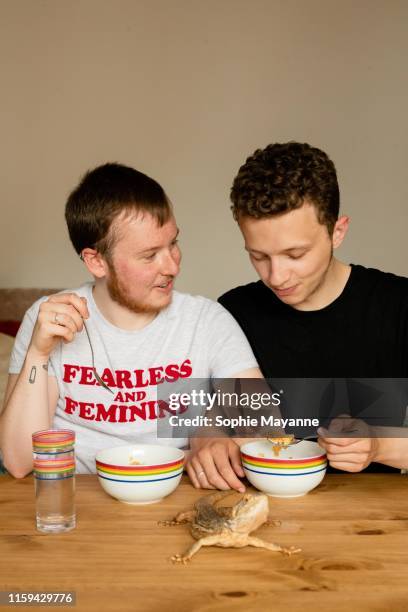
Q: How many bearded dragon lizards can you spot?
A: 1